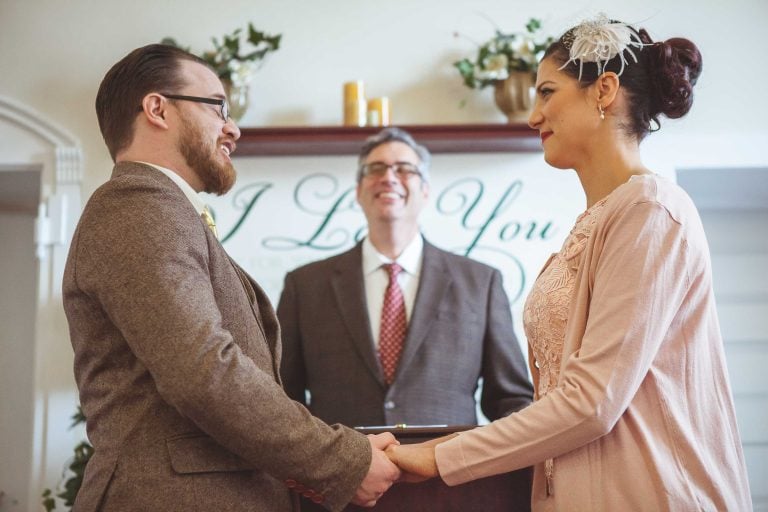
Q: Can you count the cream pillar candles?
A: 2